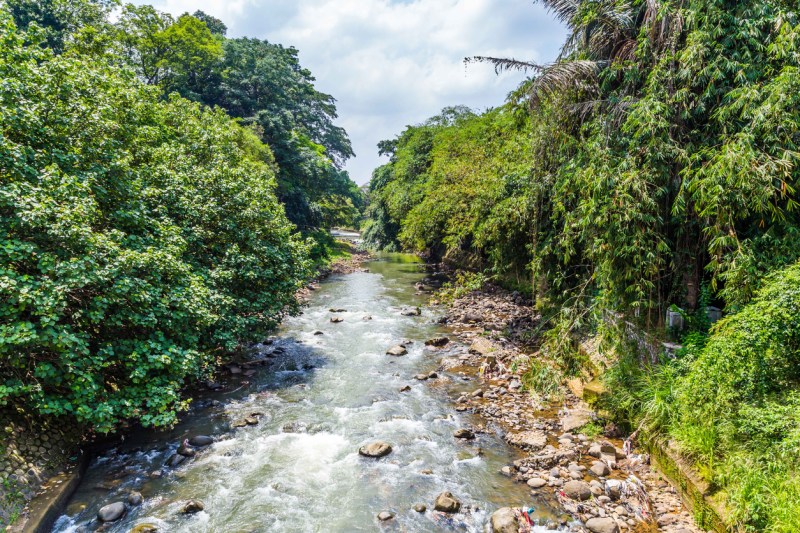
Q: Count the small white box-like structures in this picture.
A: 2